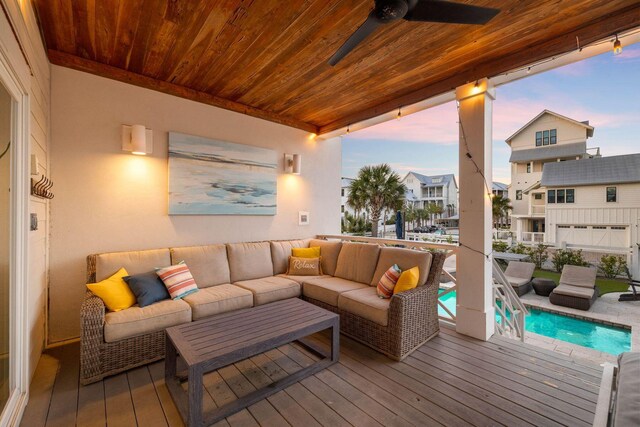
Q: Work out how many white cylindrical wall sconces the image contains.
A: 2